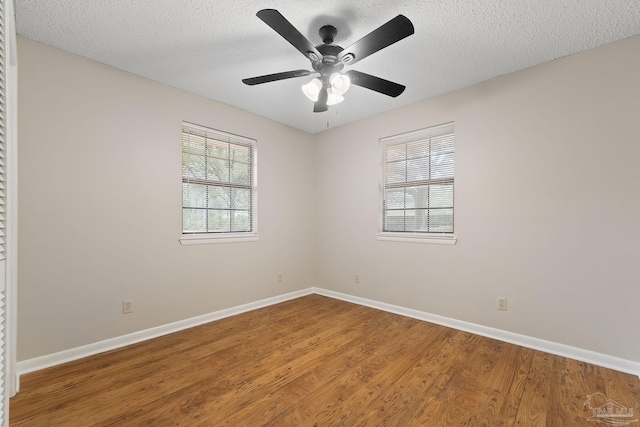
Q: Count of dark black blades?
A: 5